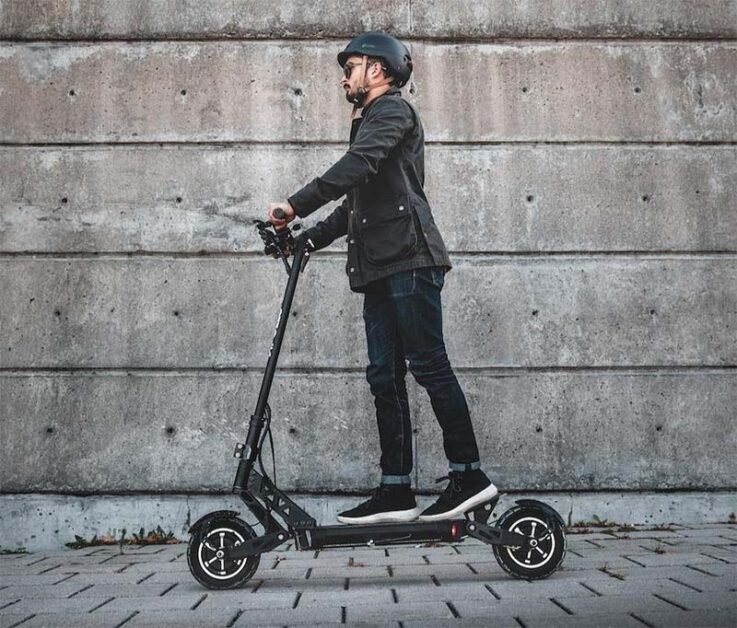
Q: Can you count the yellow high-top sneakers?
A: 0